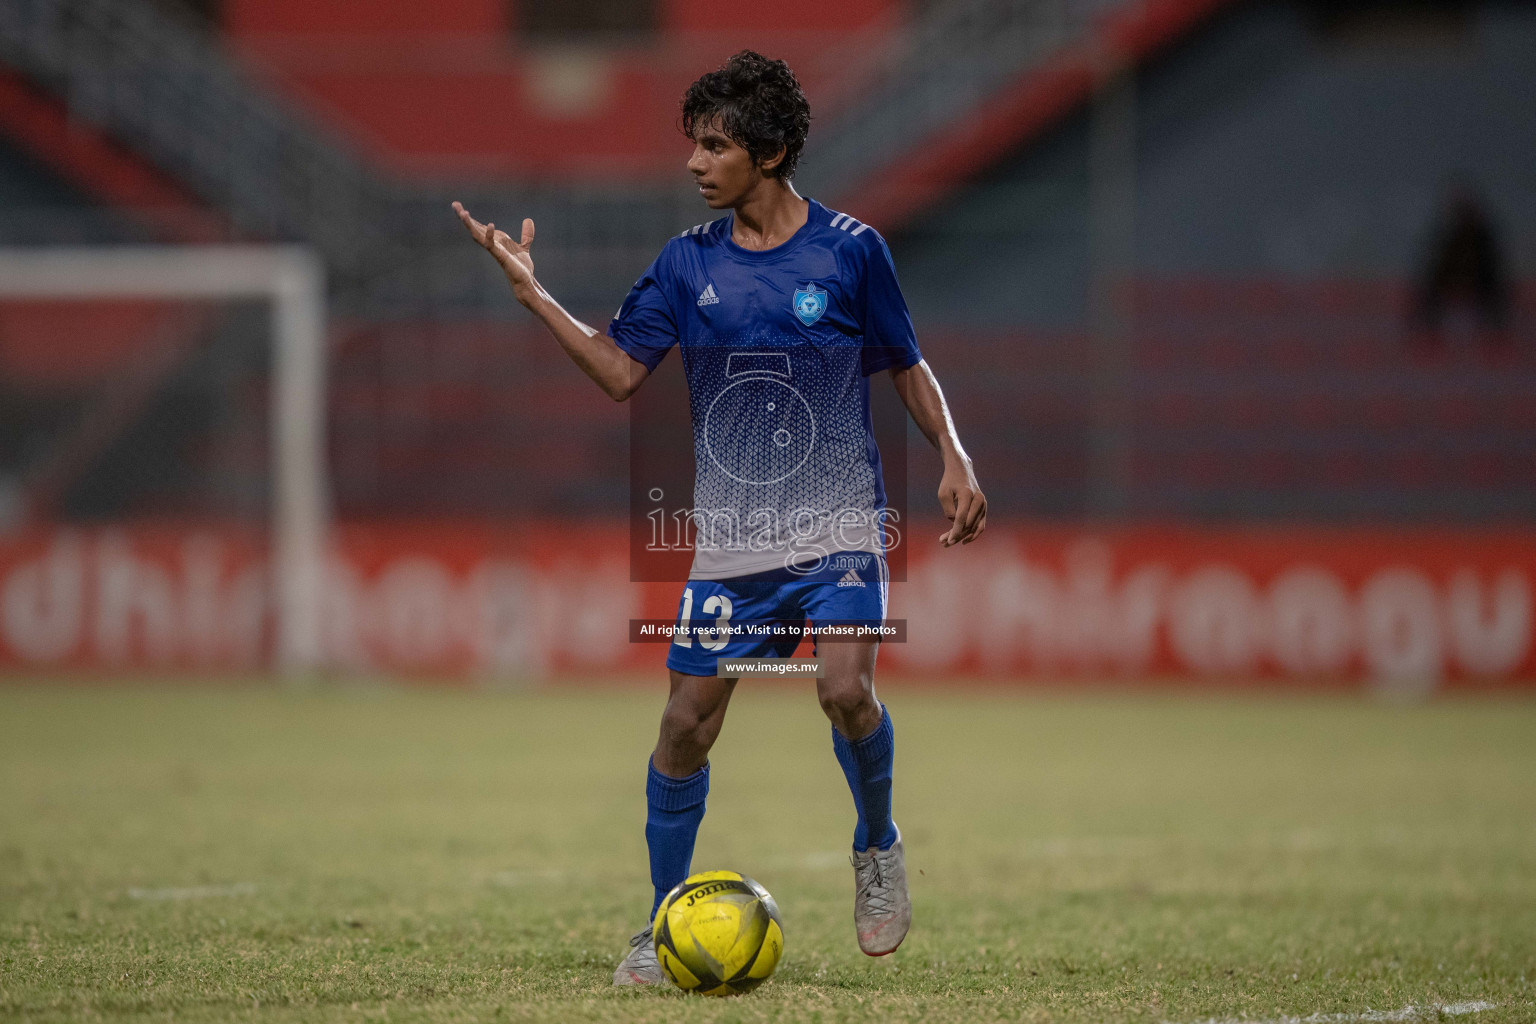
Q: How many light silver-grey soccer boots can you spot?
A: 2